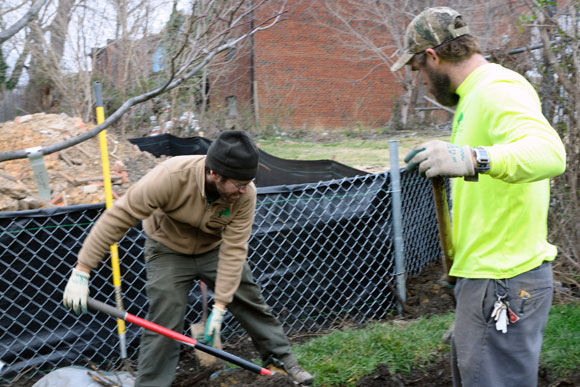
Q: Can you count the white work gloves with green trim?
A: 3